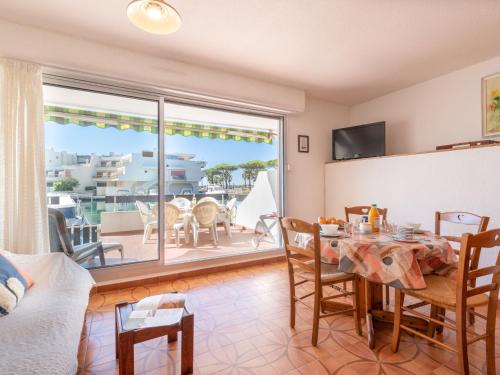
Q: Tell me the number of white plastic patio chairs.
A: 6